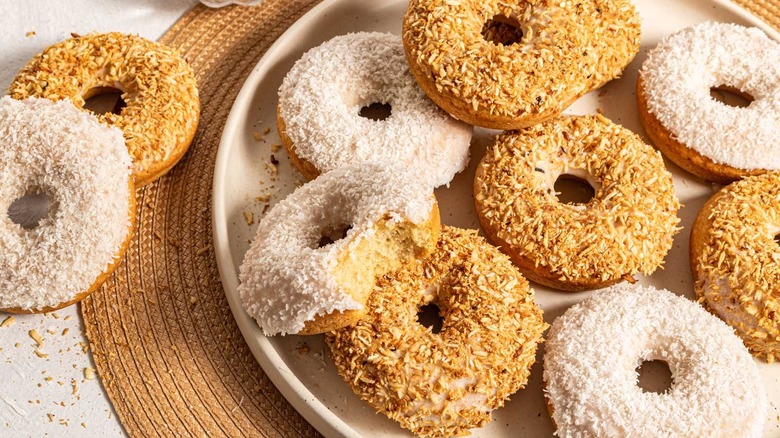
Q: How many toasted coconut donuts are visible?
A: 5